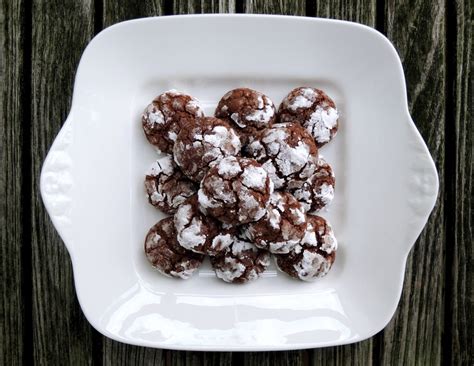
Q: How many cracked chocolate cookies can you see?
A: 13